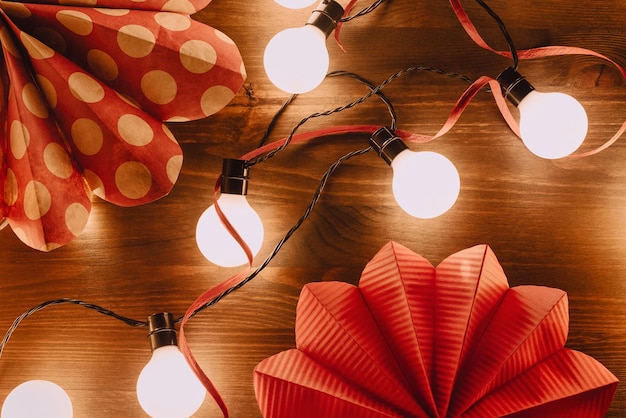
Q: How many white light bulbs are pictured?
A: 7